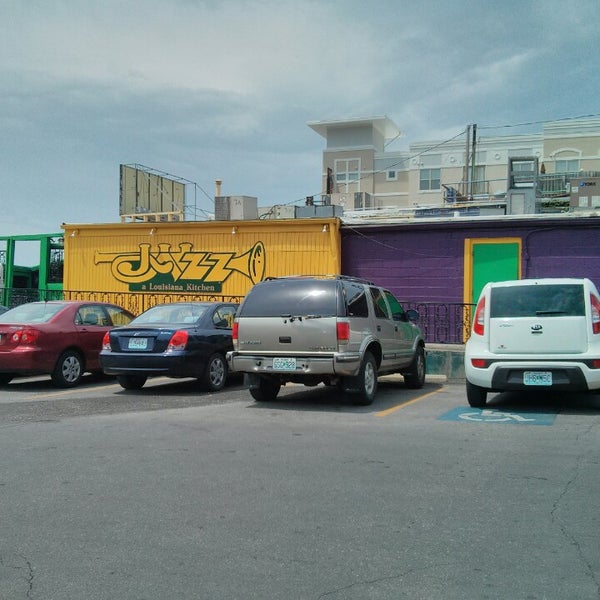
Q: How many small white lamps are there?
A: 4